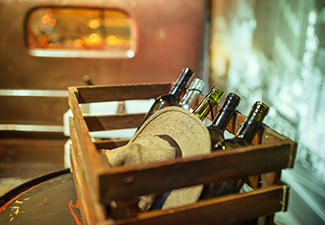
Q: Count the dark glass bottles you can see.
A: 3